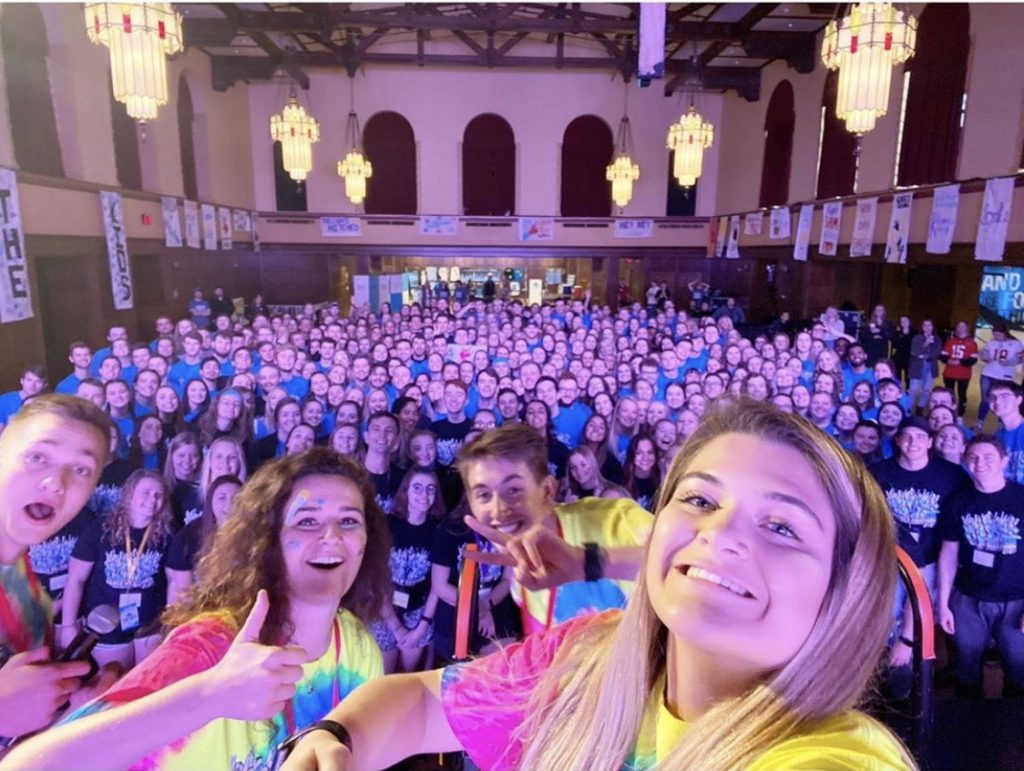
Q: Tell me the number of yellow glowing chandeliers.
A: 6